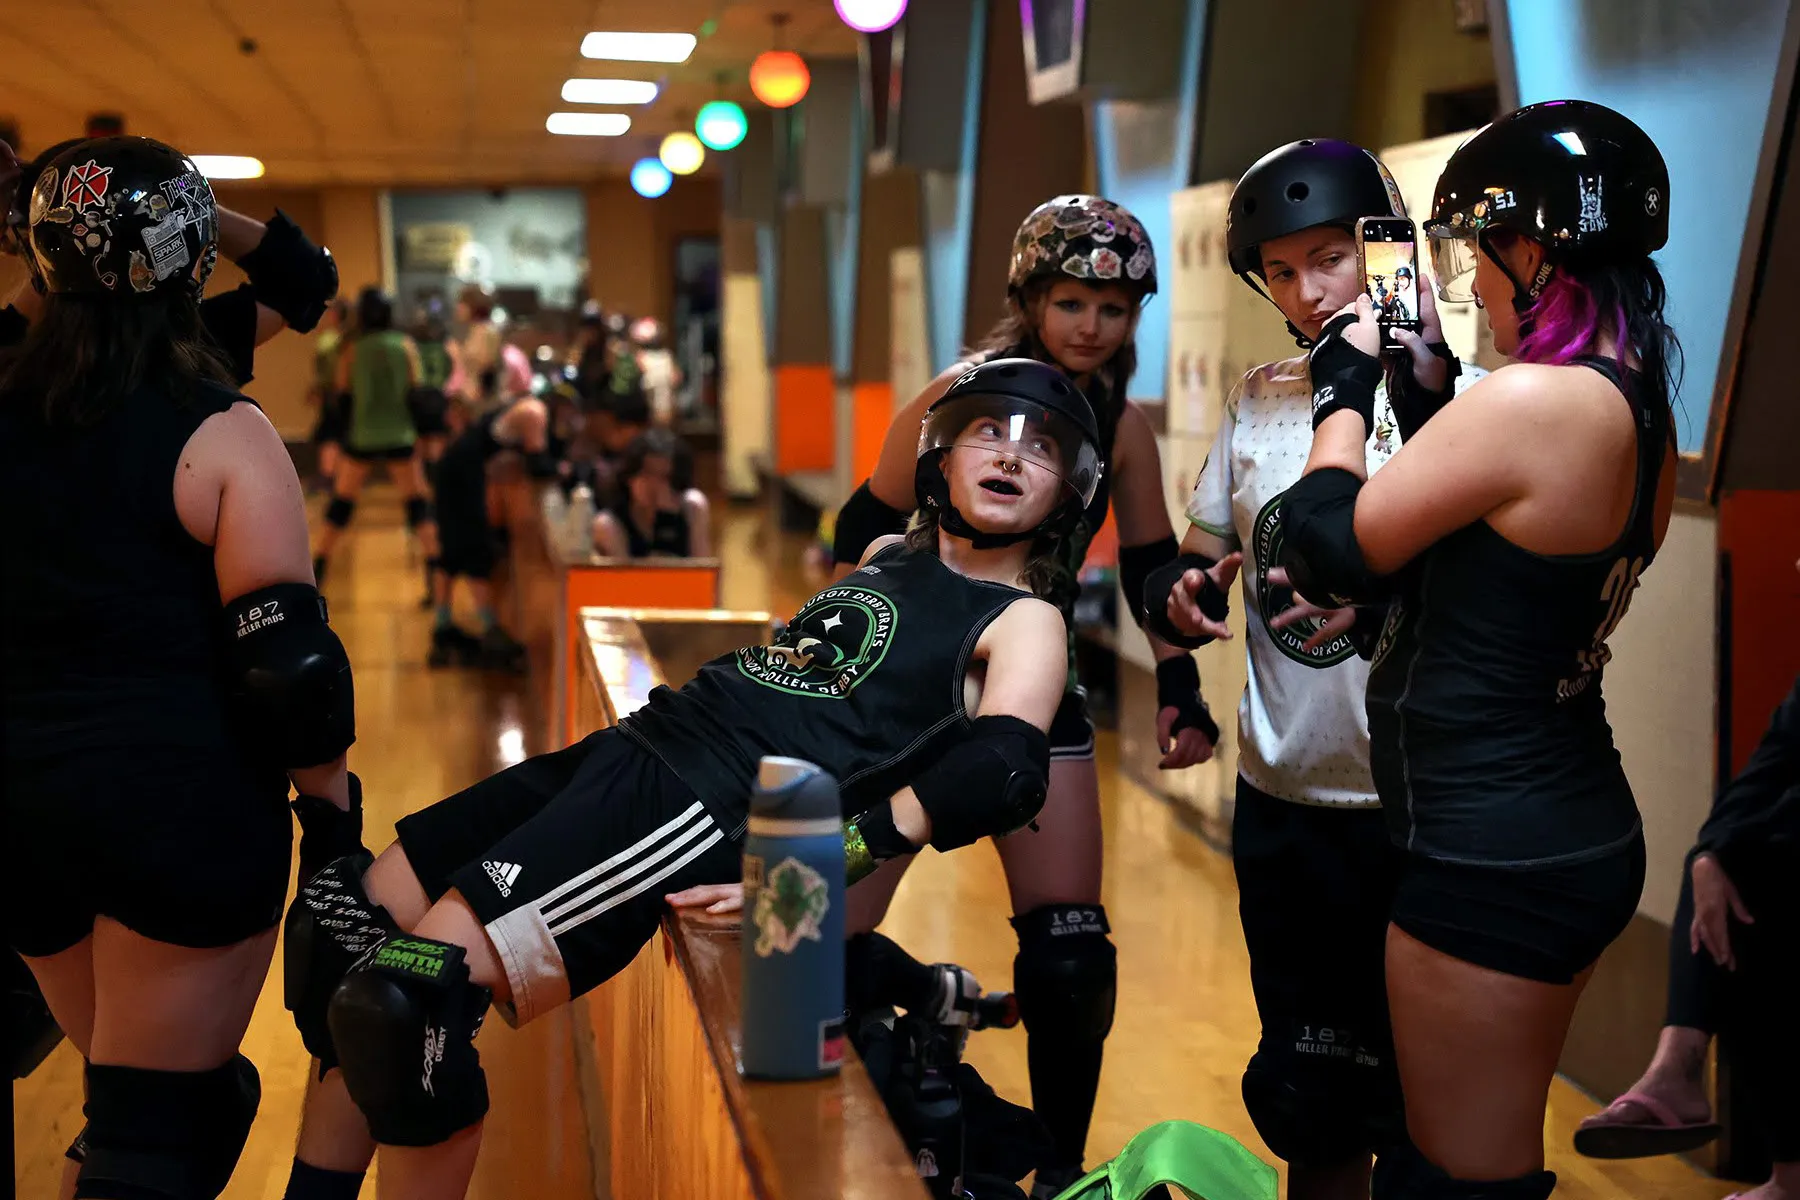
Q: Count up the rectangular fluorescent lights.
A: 4